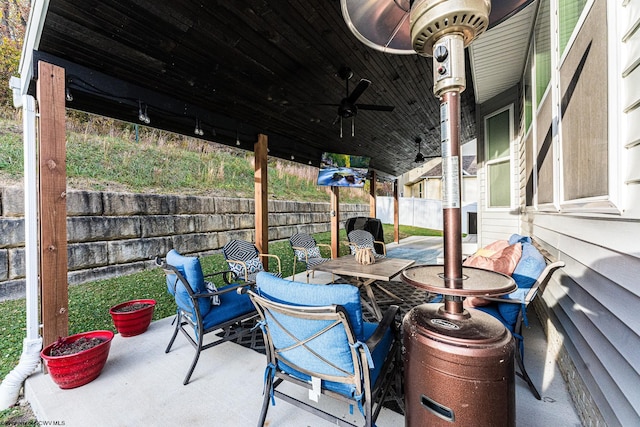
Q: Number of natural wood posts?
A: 5